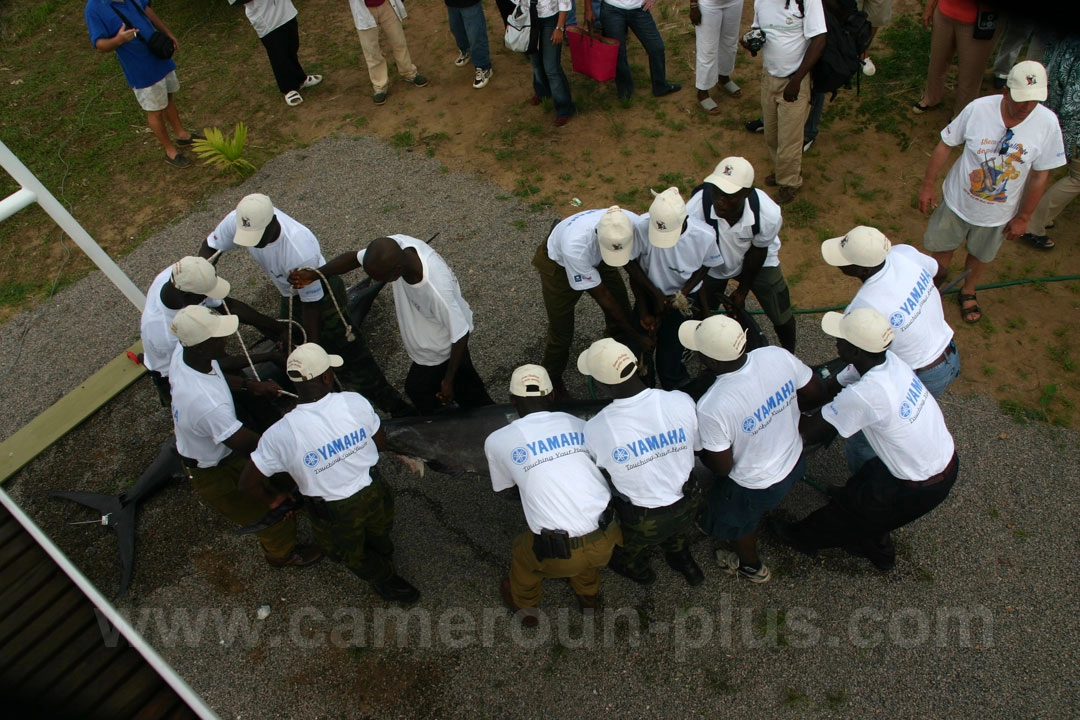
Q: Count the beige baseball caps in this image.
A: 13